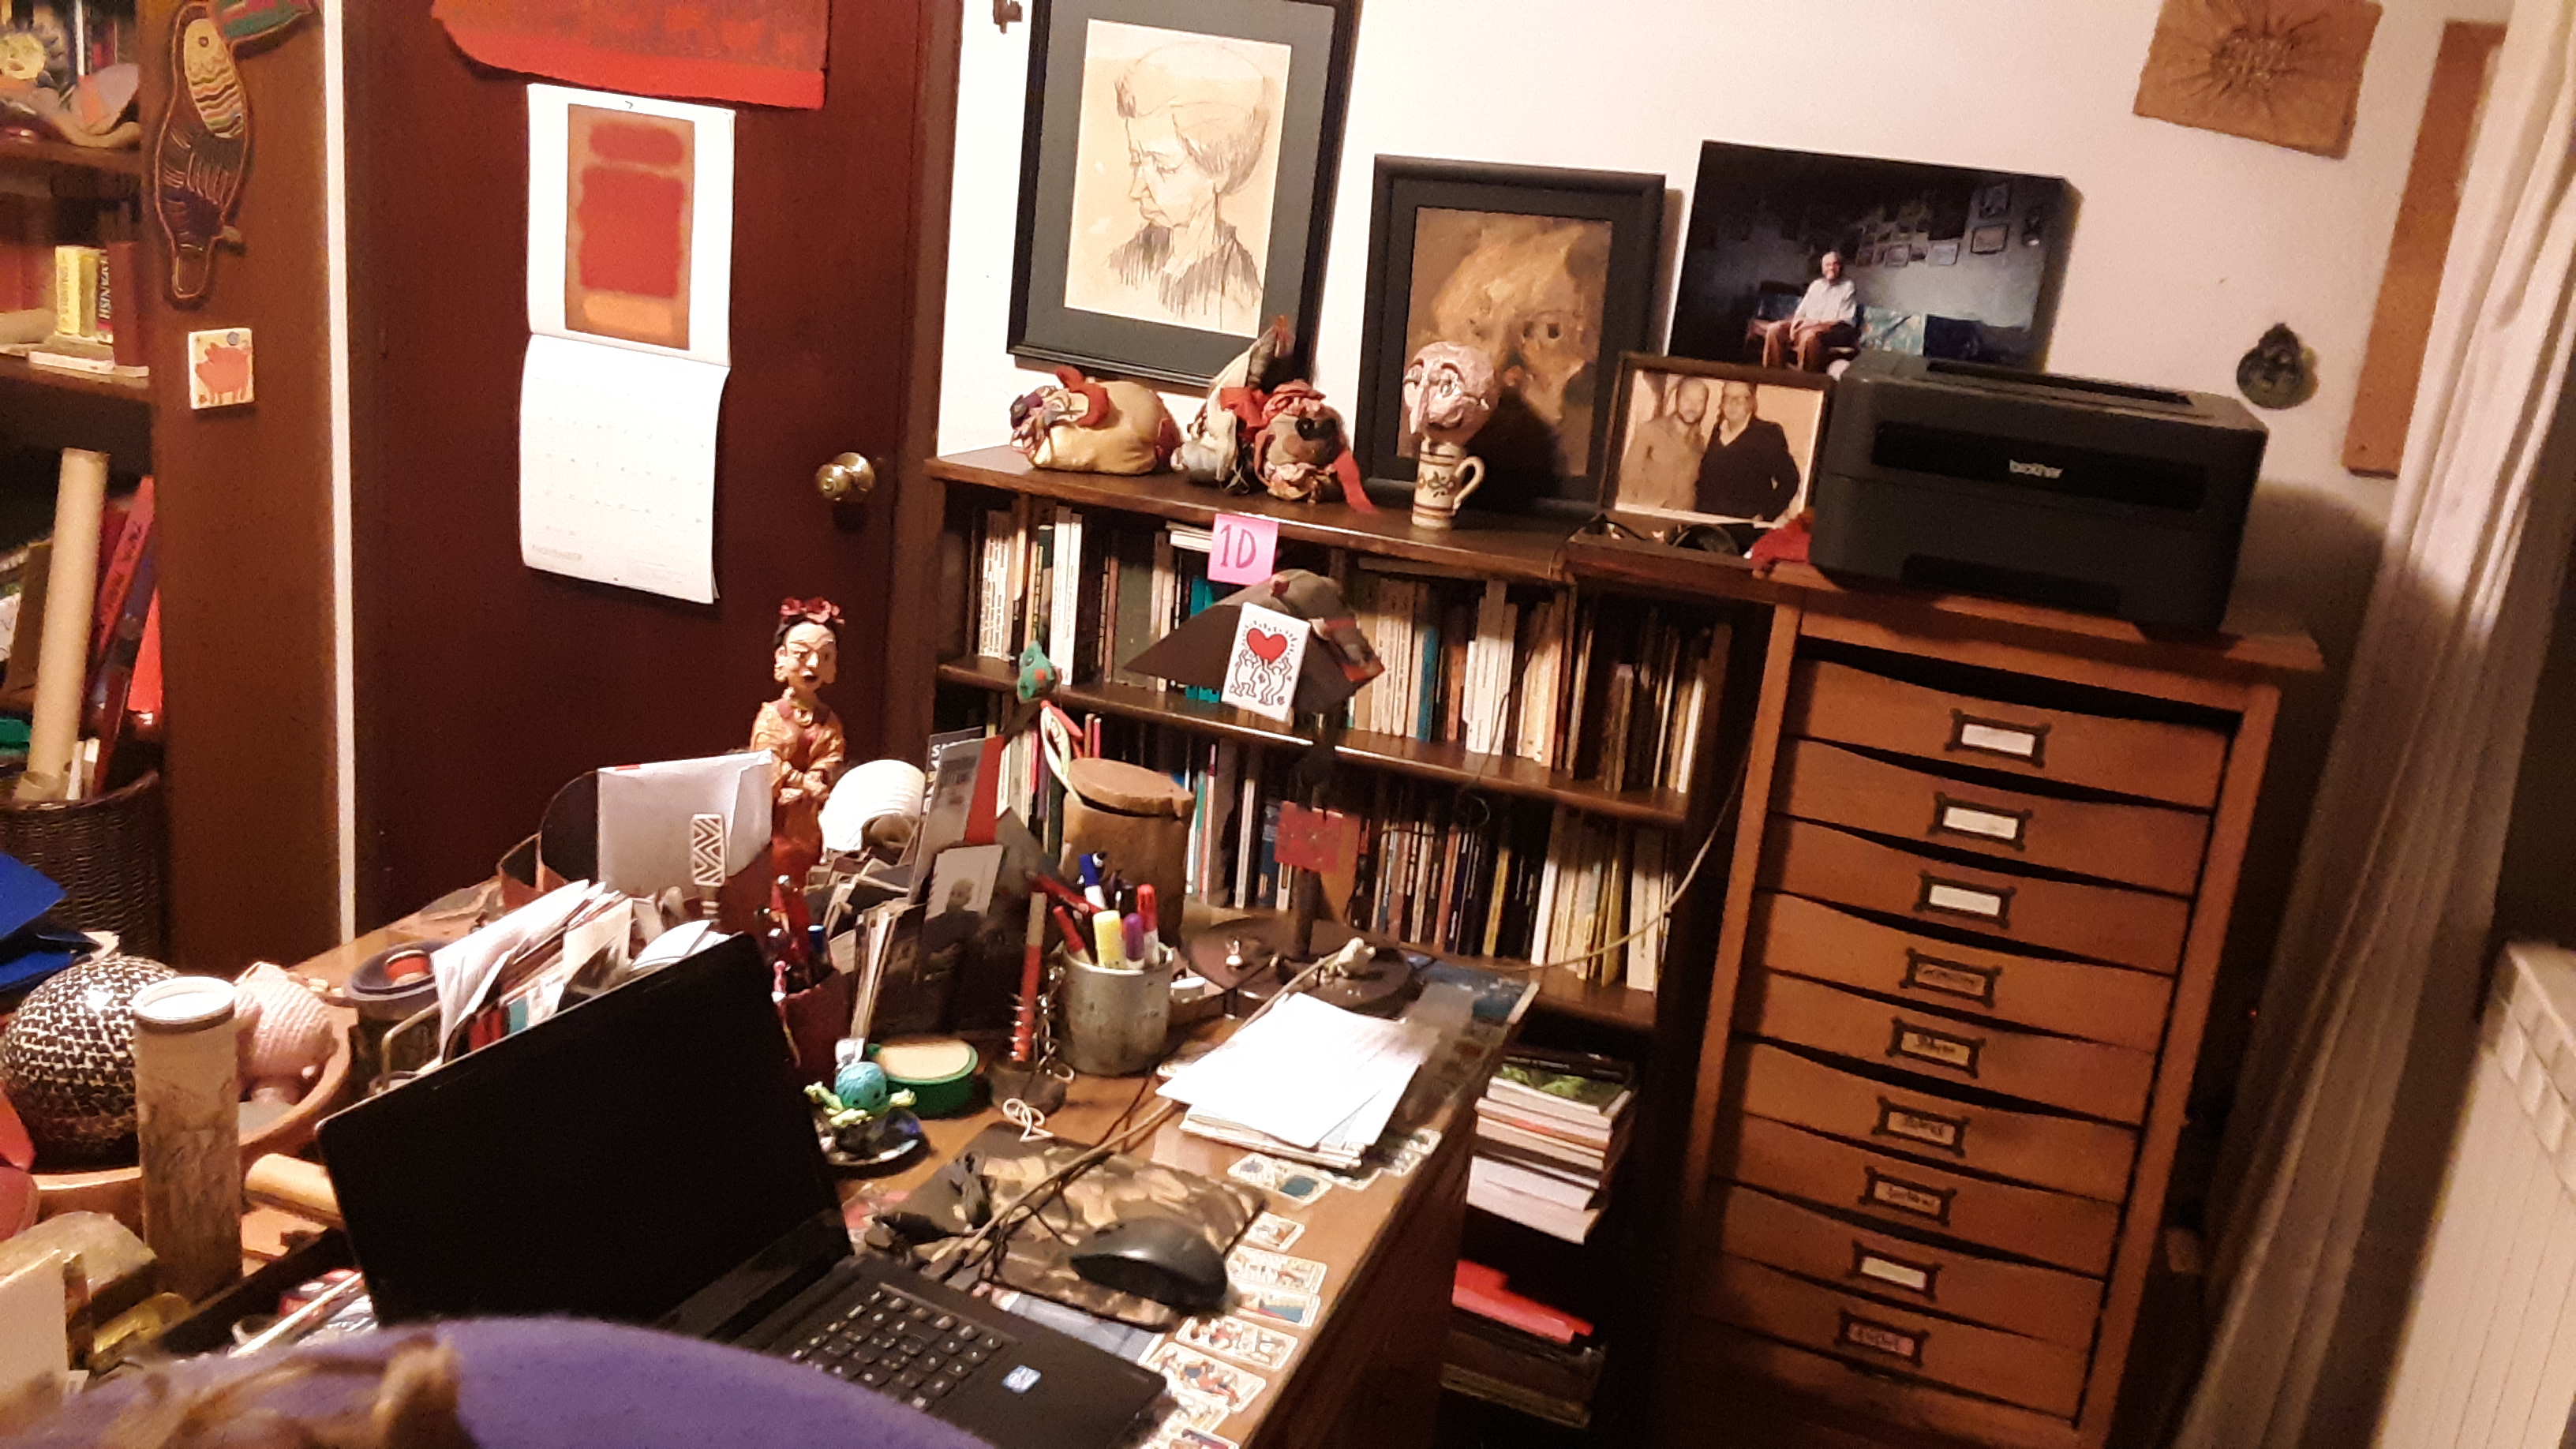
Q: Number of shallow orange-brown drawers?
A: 9